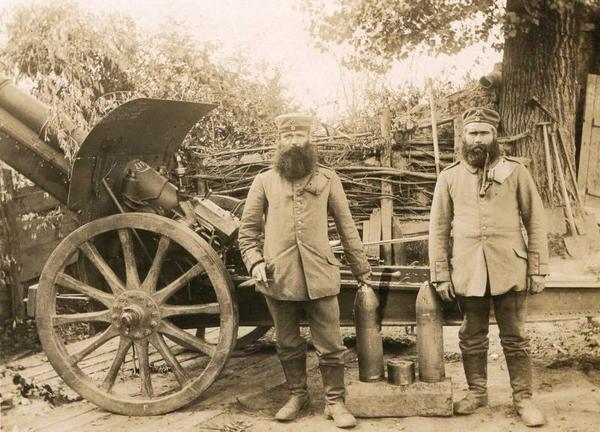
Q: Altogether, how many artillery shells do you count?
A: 2